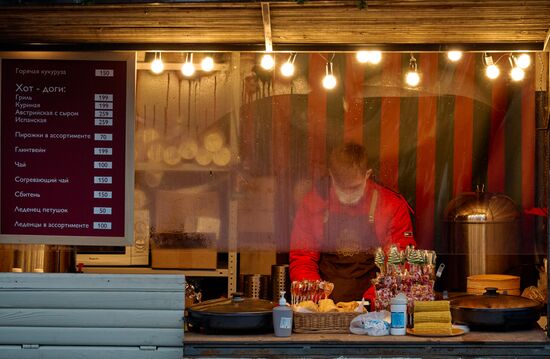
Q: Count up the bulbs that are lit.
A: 13